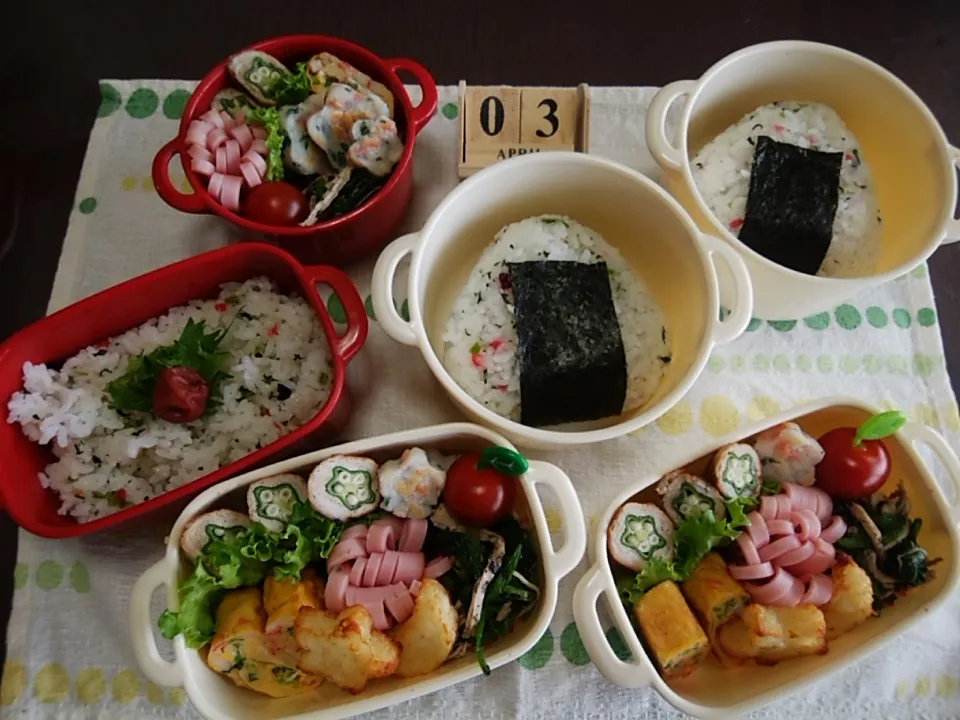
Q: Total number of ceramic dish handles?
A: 11